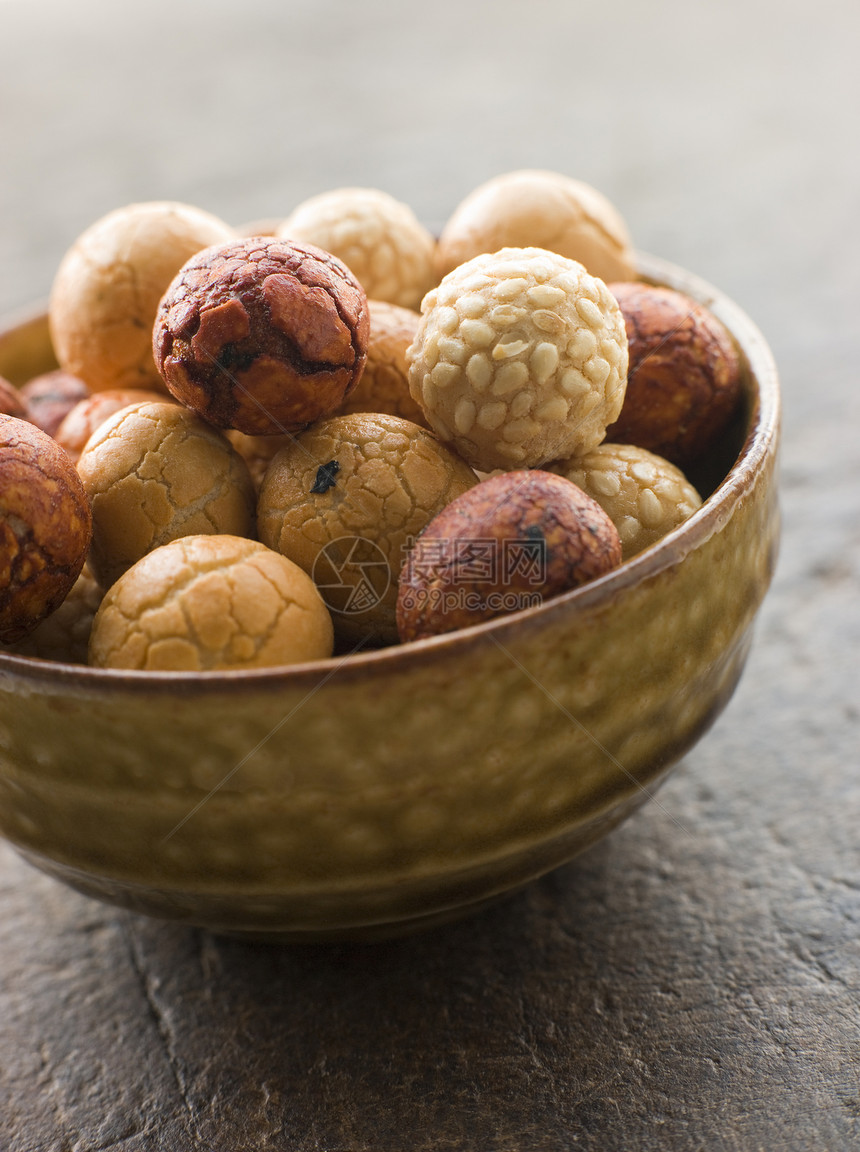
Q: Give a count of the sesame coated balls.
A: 3